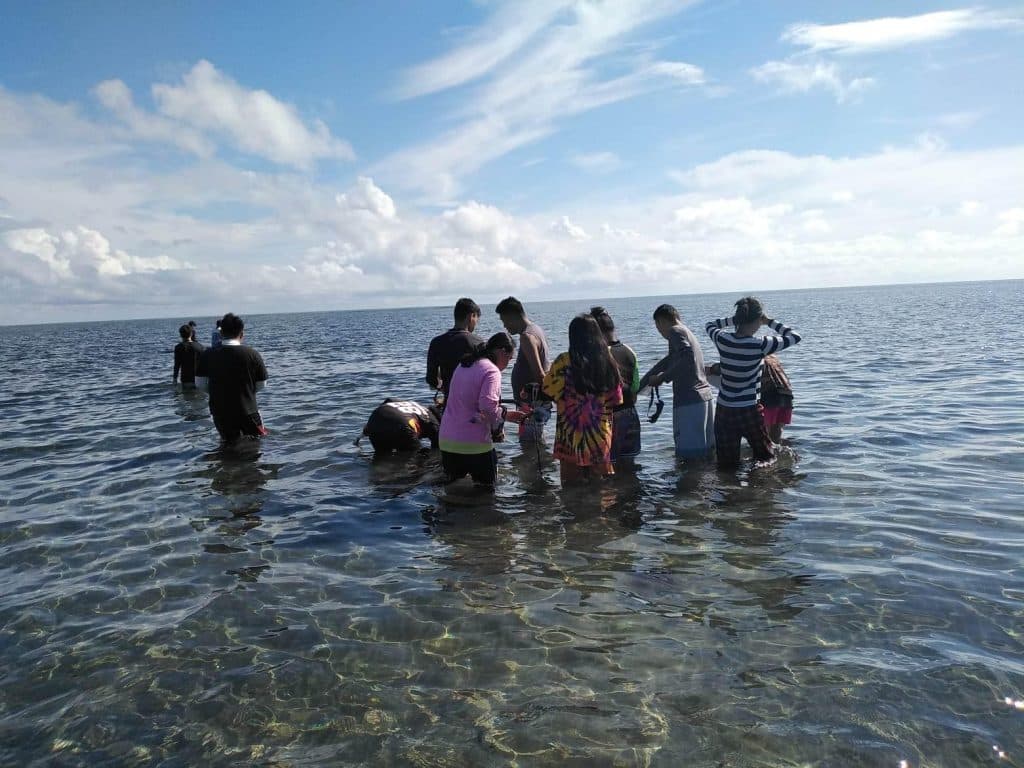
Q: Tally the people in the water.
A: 13